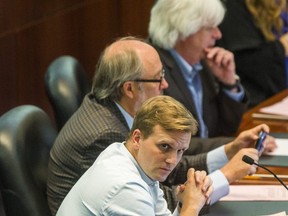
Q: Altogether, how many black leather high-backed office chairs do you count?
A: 2